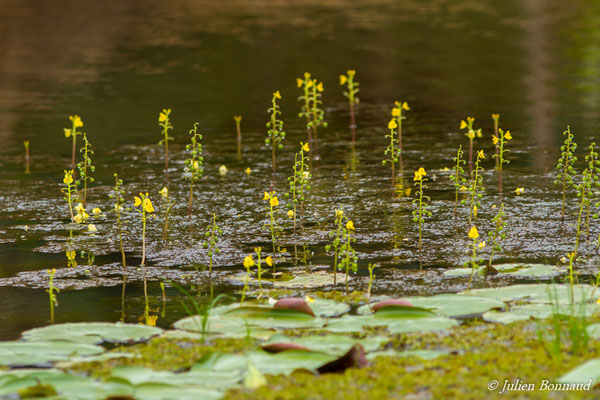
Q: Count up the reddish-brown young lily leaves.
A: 4